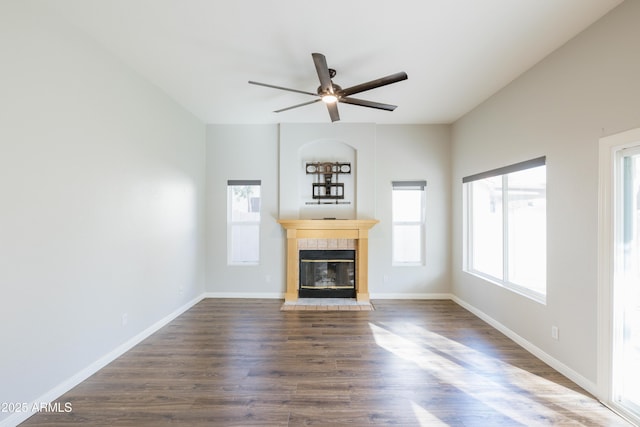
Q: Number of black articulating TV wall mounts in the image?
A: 1